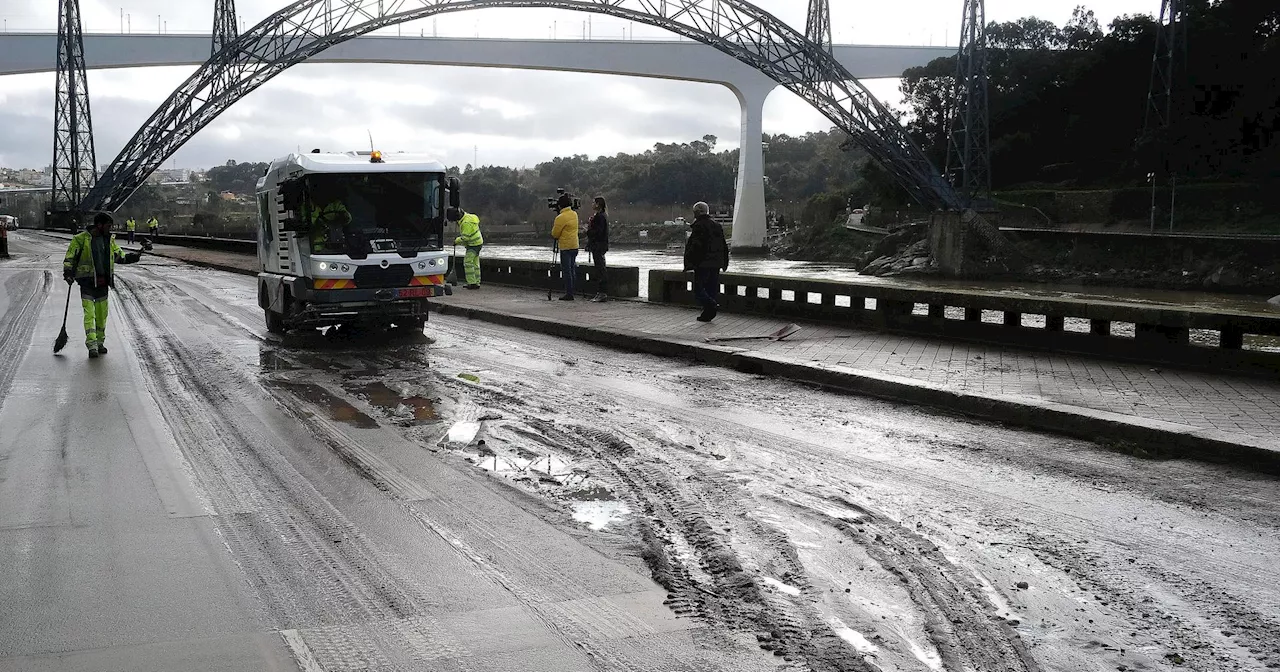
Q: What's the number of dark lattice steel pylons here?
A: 5